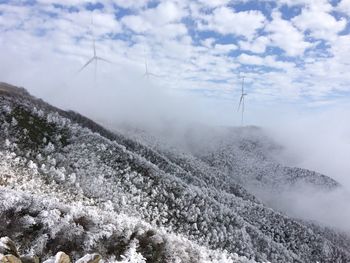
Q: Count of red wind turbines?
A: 0